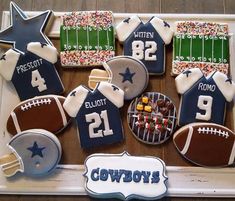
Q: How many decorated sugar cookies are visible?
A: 13